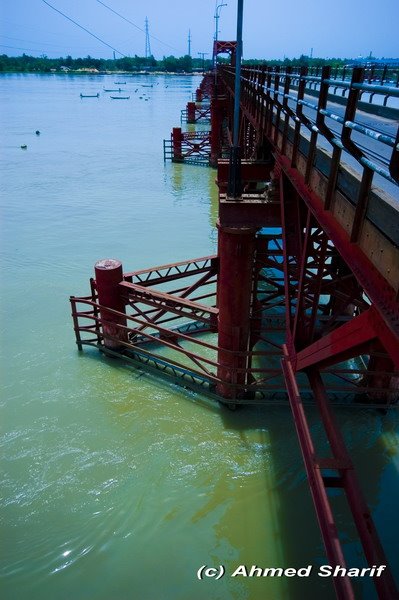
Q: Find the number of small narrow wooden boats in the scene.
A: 5